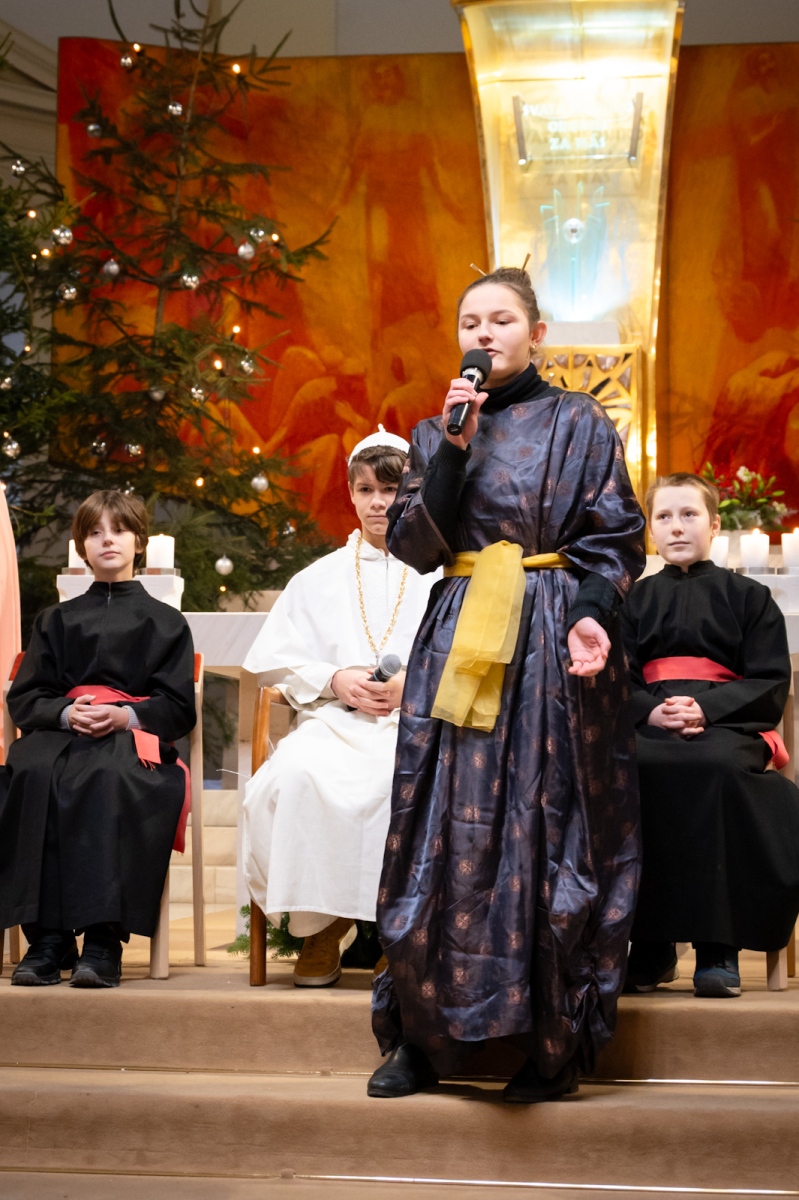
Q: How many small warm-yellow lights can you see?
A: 14